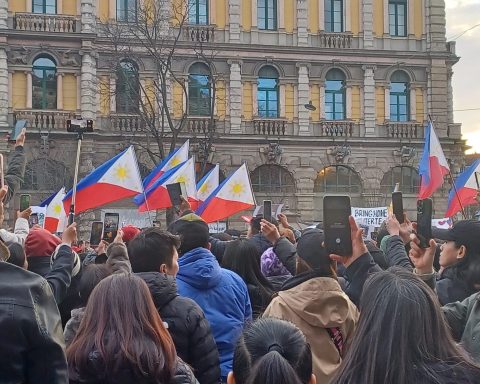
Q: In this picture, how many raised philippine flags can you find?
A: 8